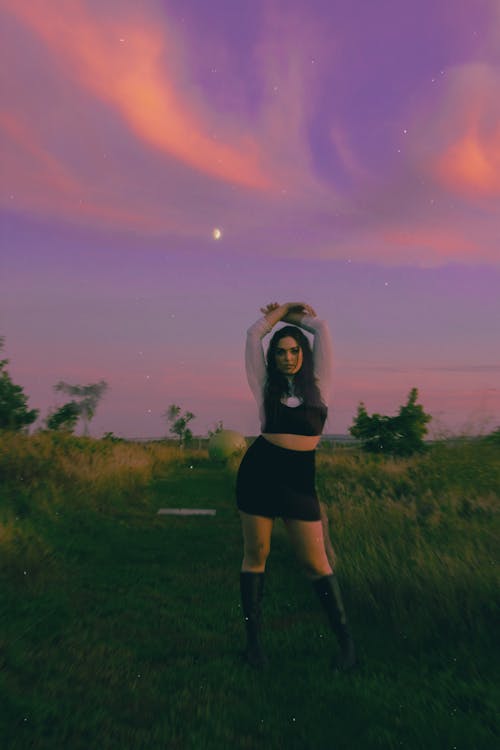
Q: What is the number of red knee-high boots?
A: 0